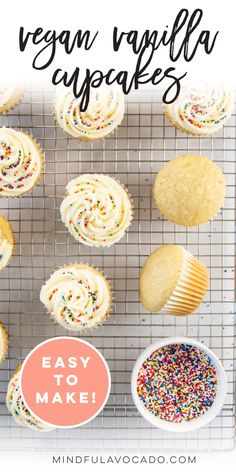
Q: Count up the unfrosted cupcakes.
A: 2